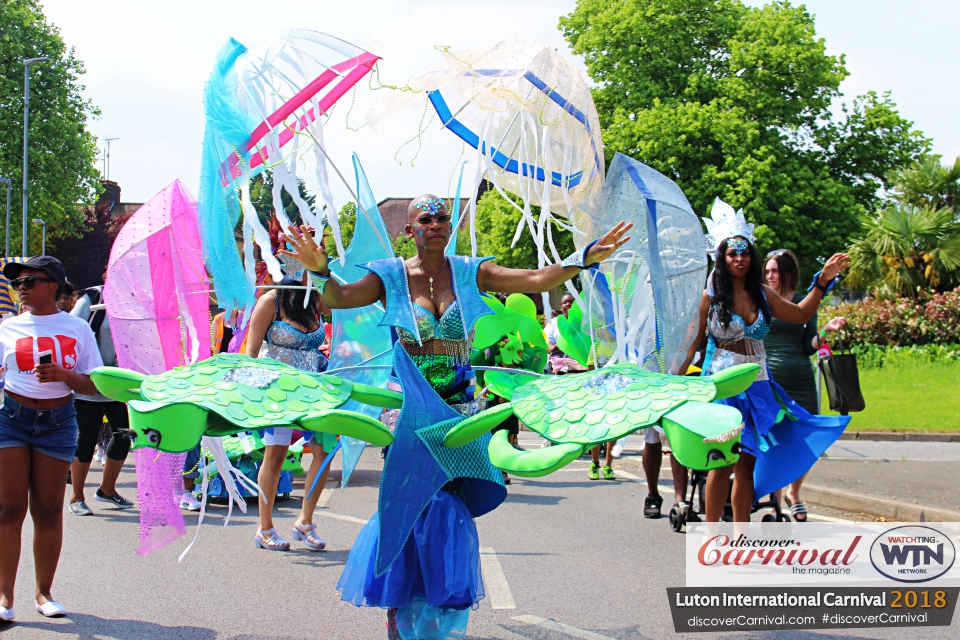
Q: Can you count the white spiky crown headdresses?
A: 1